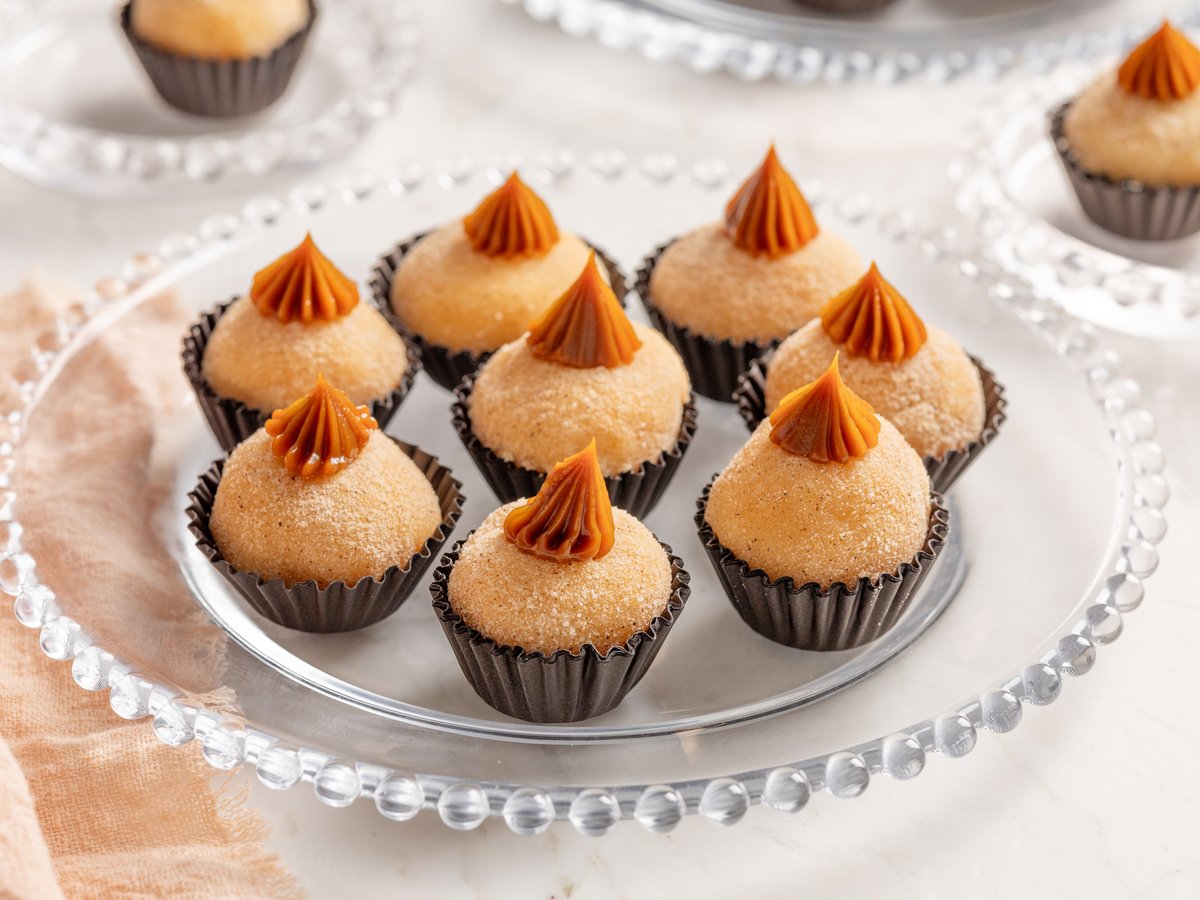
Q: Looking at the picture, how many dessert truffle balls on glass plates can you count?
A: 10